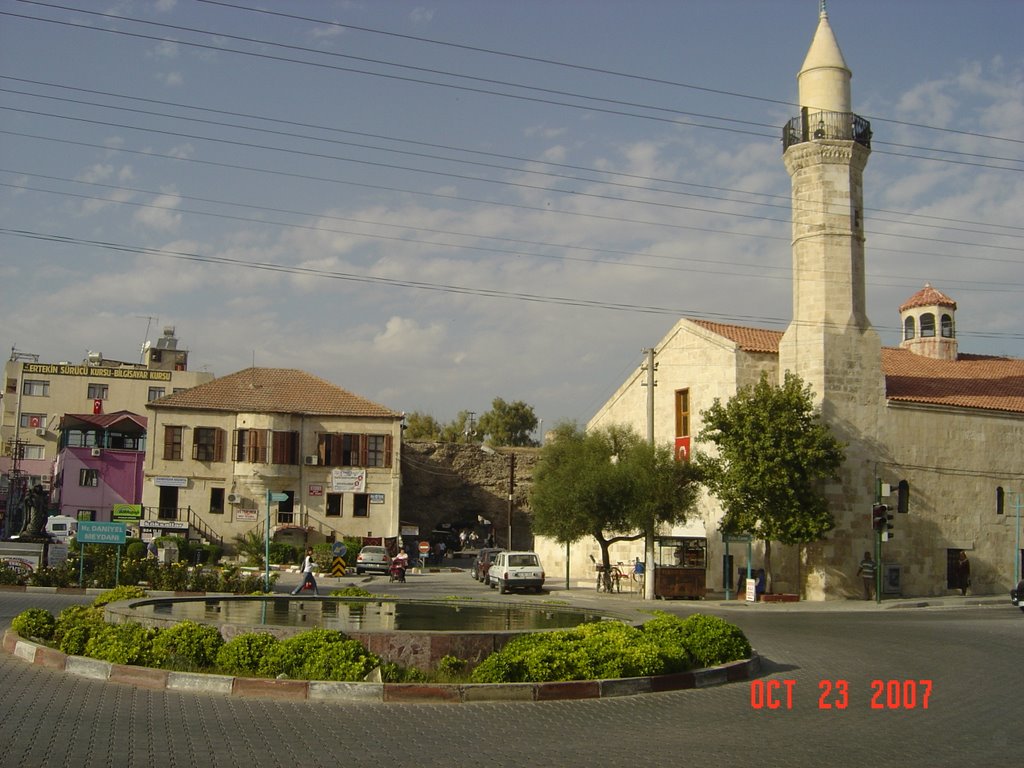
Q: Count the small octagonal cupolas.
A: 1